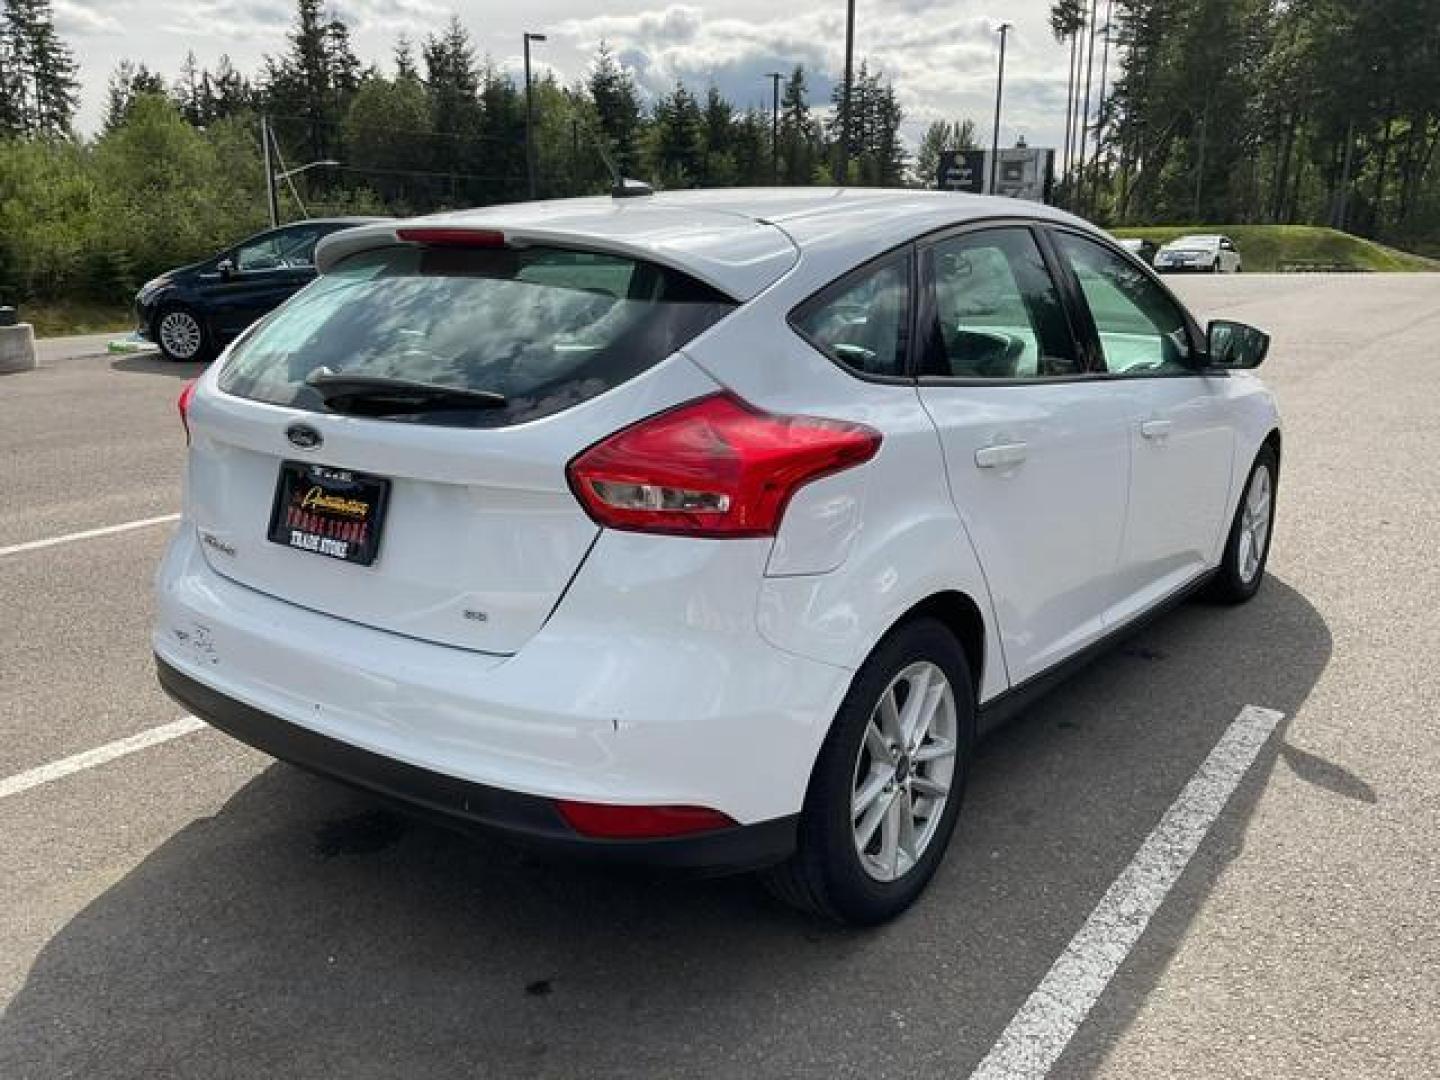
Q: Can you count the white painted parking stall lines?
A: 3